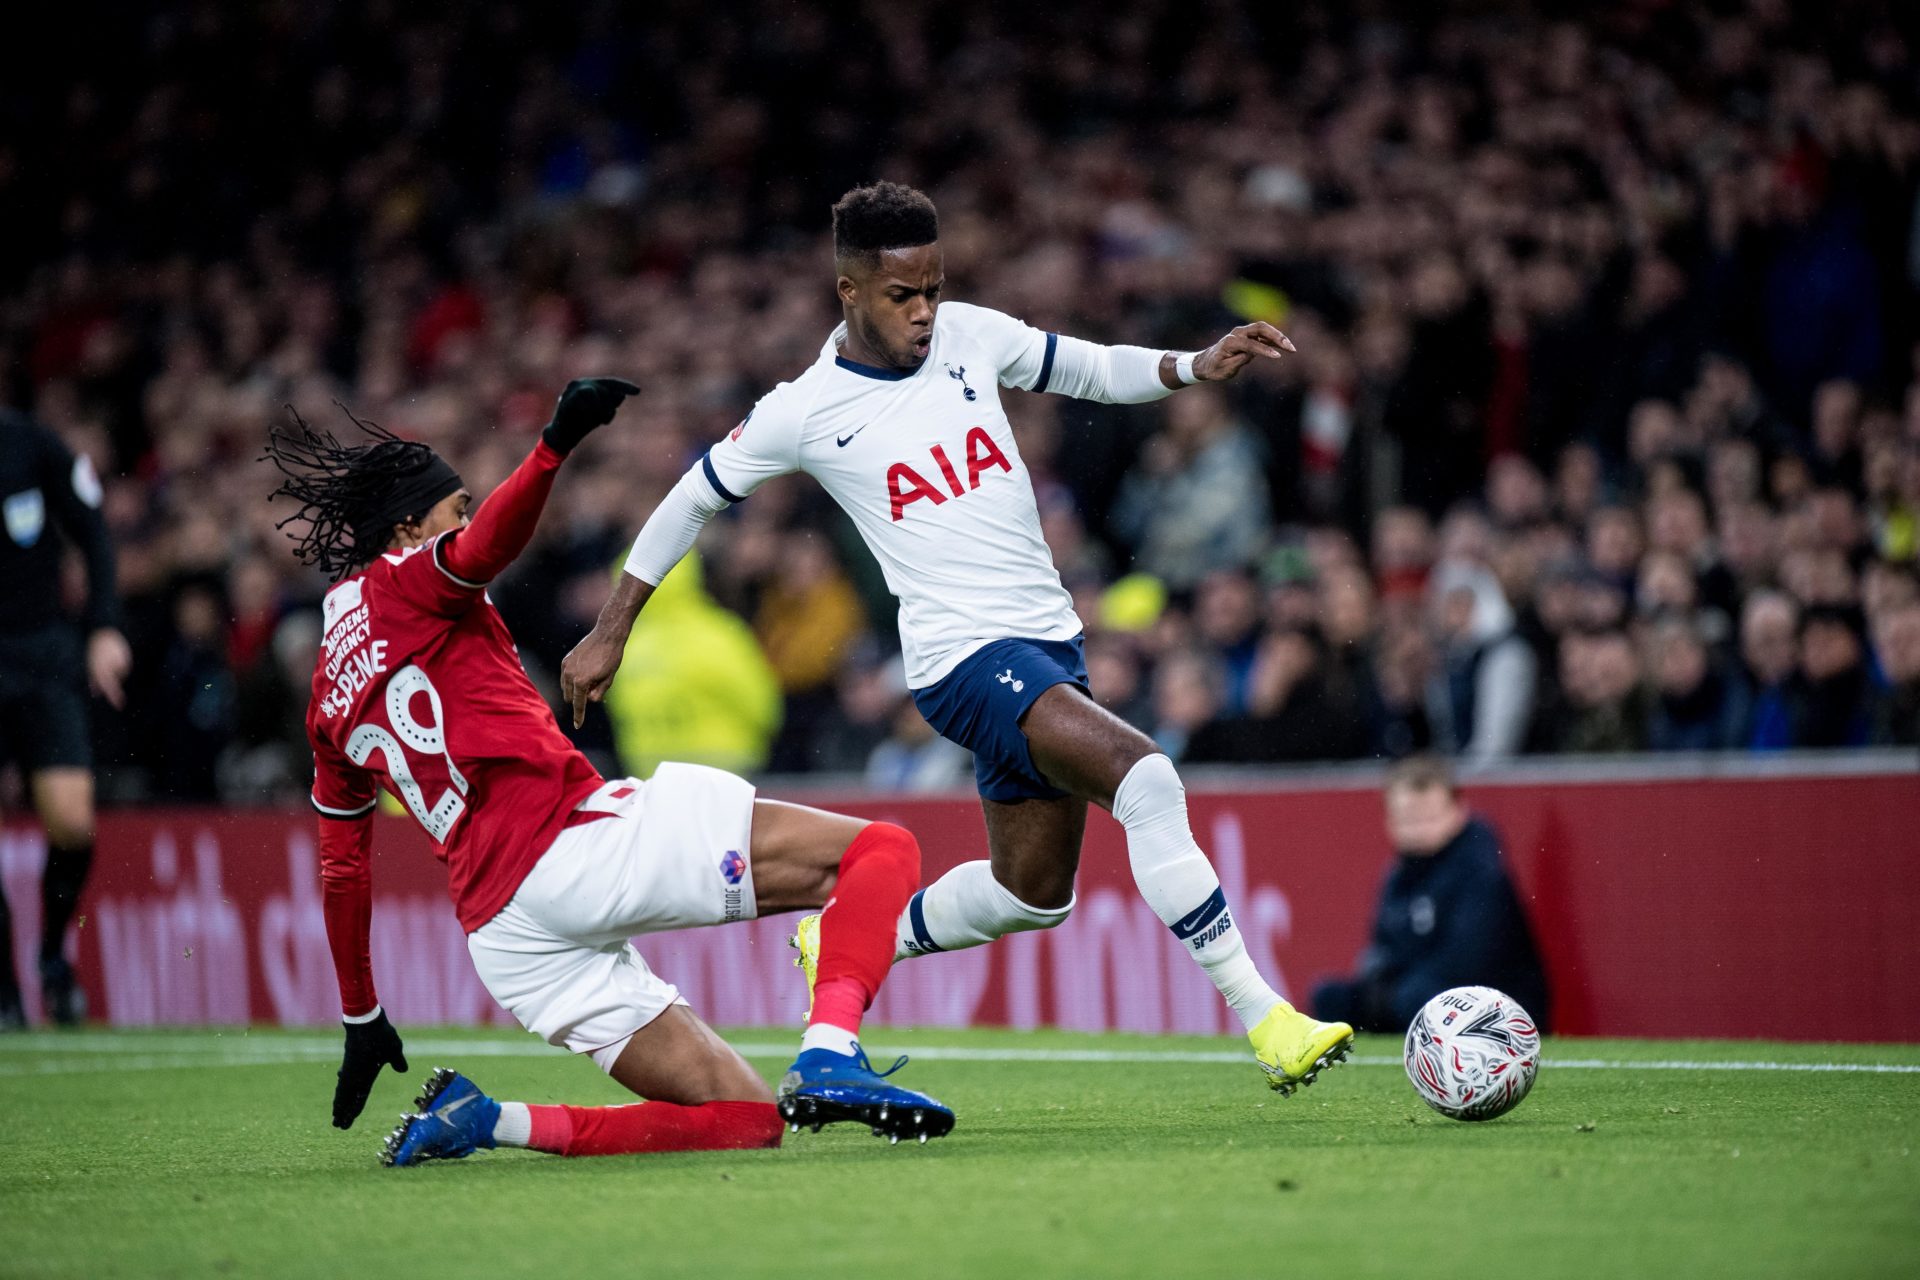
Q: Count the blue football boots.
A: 2